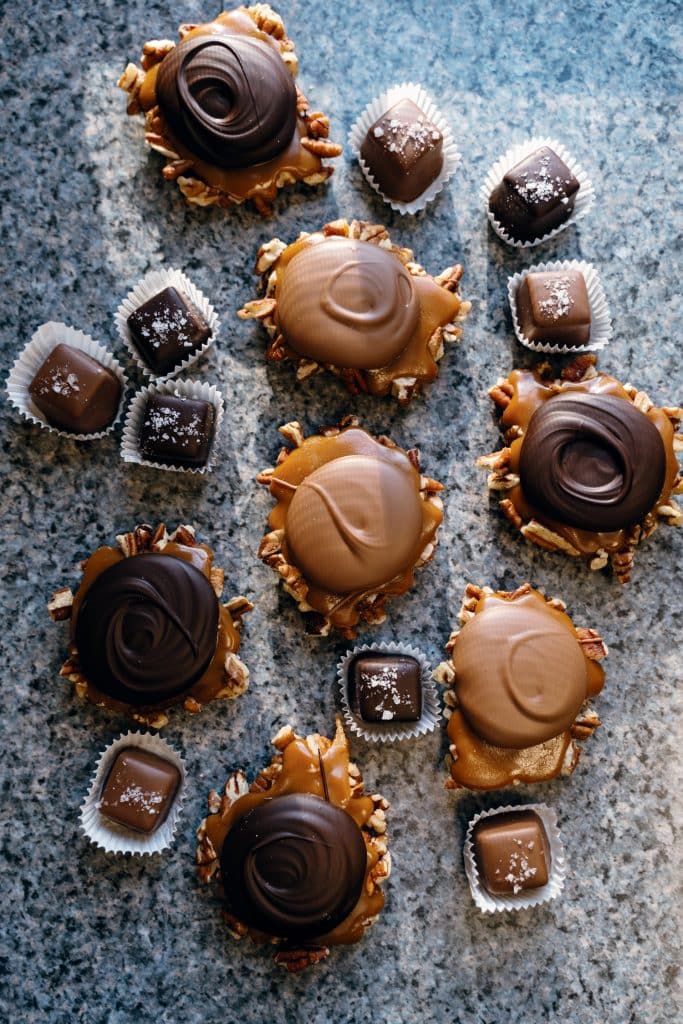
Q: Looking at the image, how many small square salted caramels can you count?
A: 9